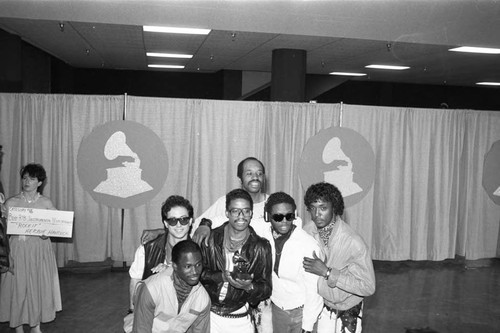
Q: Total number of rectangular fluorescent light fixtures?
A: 7